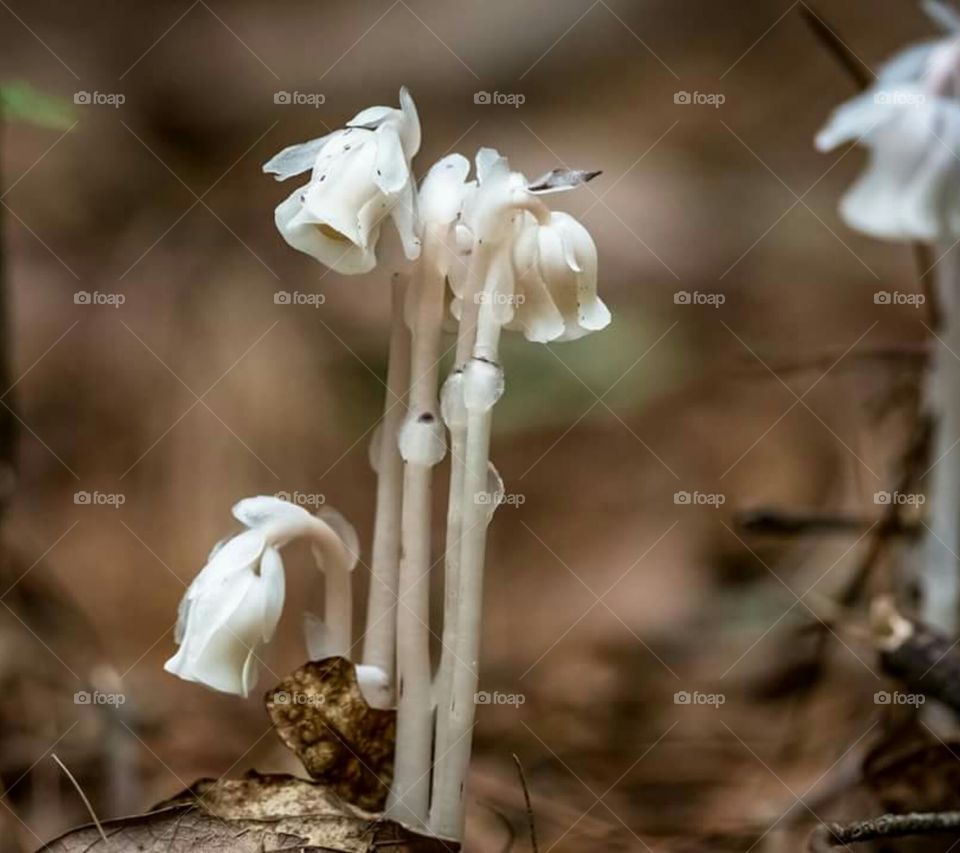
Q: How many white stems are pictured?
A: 6